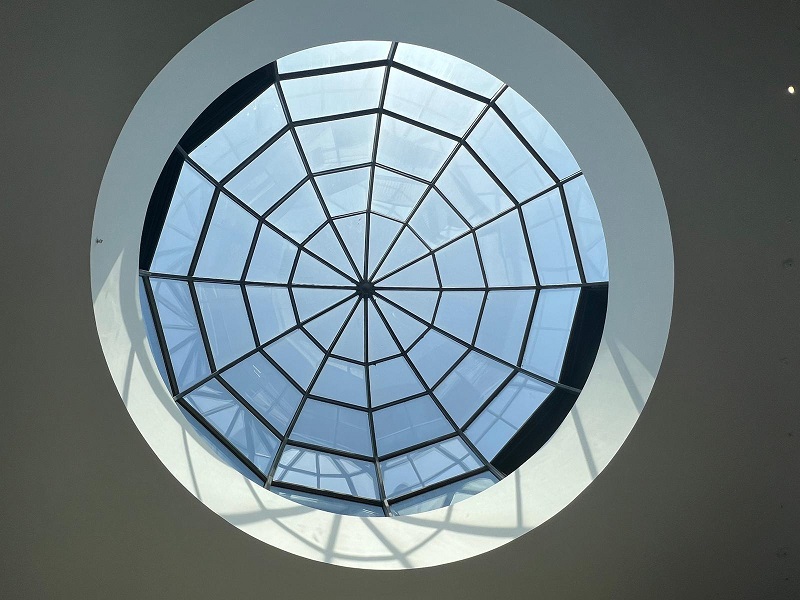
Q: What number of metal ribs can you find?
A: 12